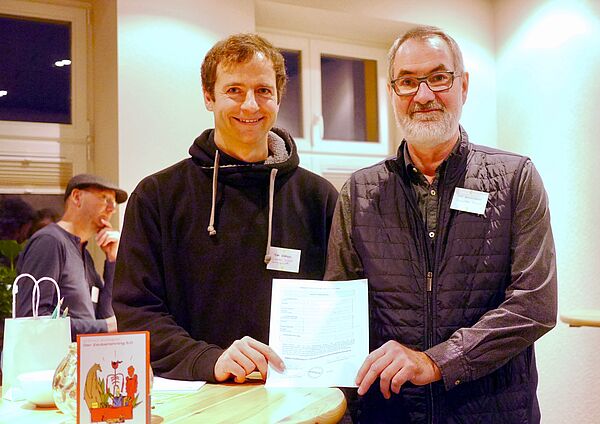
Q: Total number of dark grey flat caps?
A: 1